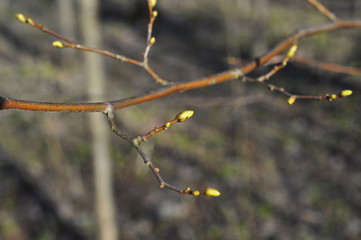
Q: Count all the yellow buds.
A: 15